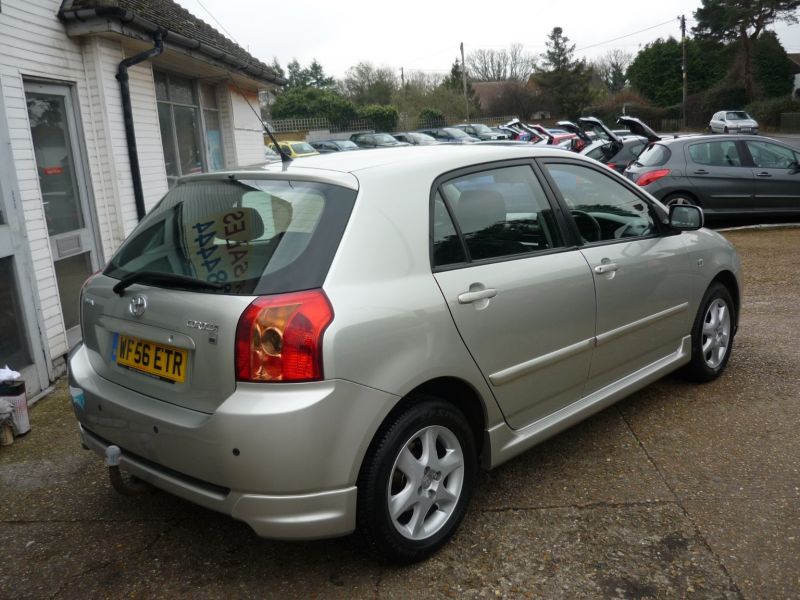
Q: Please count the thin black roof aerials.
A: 1